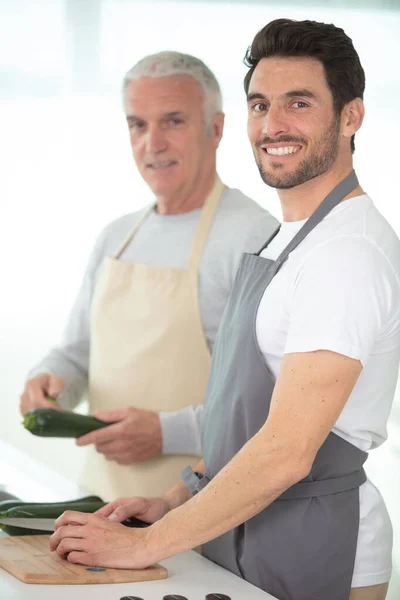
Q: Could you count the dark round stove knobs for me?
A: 3